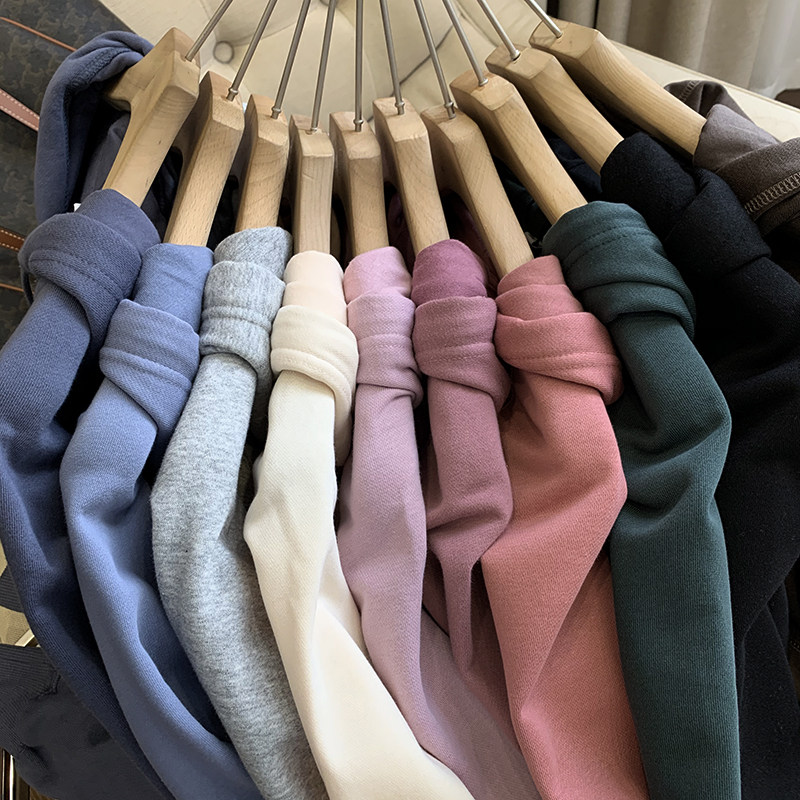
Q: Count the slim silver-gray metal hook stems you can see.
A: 10